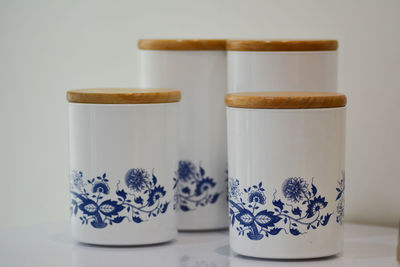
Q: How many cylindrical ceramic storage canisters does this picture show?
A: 4